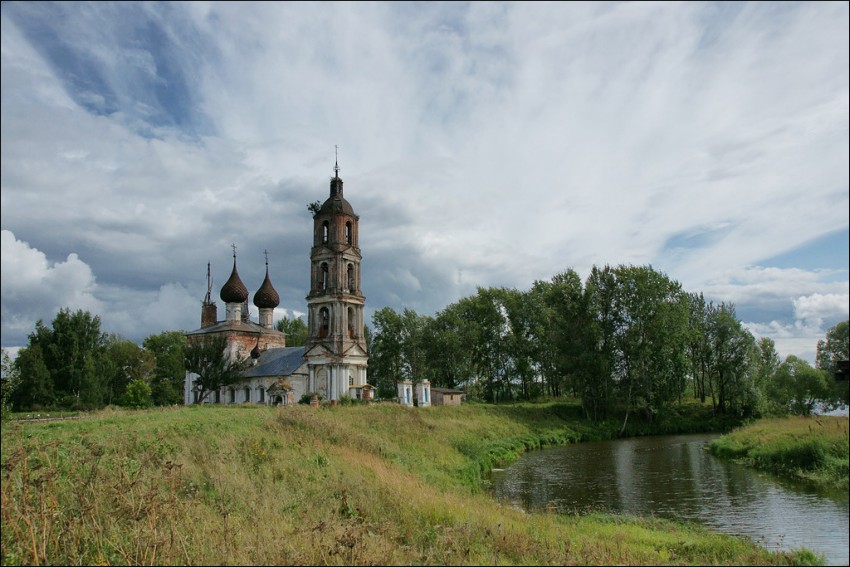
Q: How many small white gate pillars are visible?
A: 2